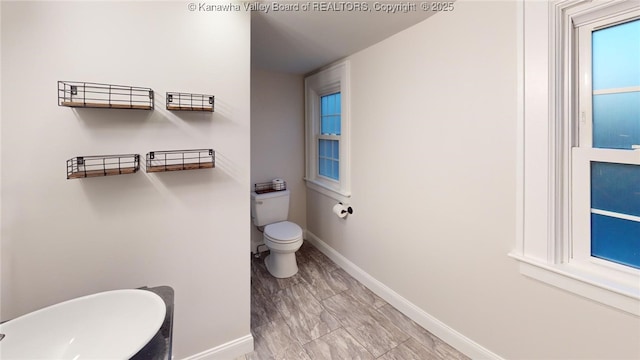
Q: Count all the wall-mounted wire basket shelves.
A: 4